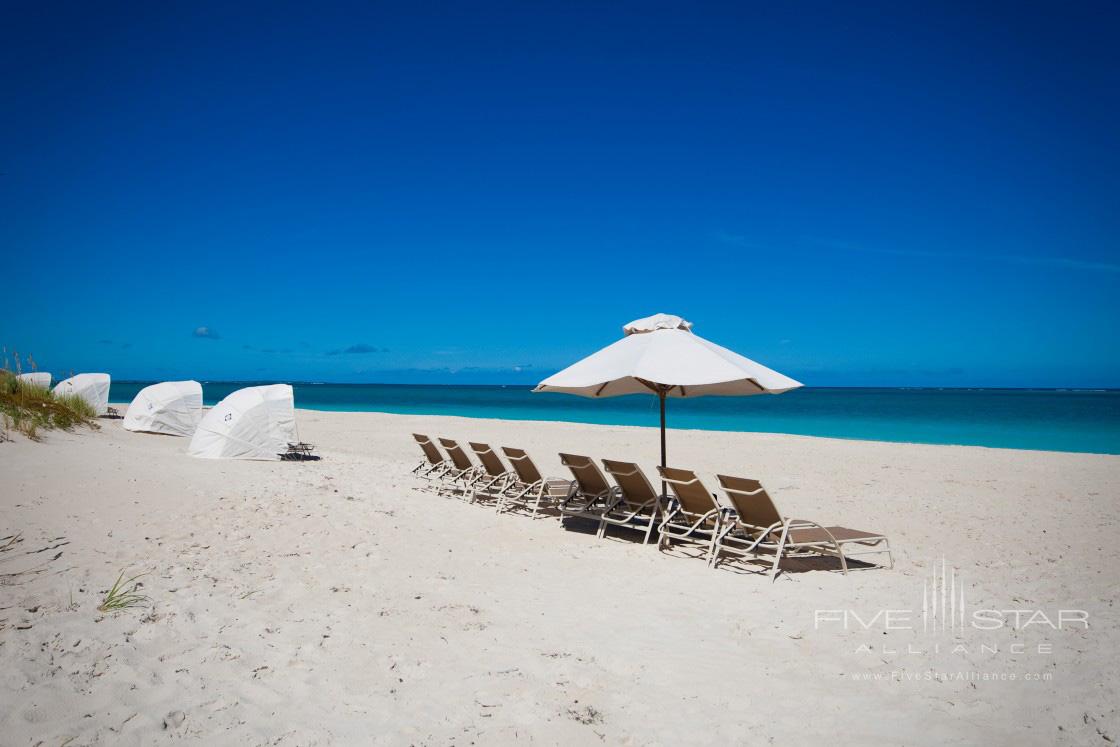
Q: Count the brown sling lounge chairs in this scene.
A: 8